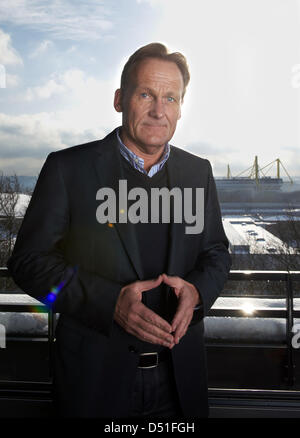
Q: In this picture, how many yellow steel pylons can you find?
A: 3